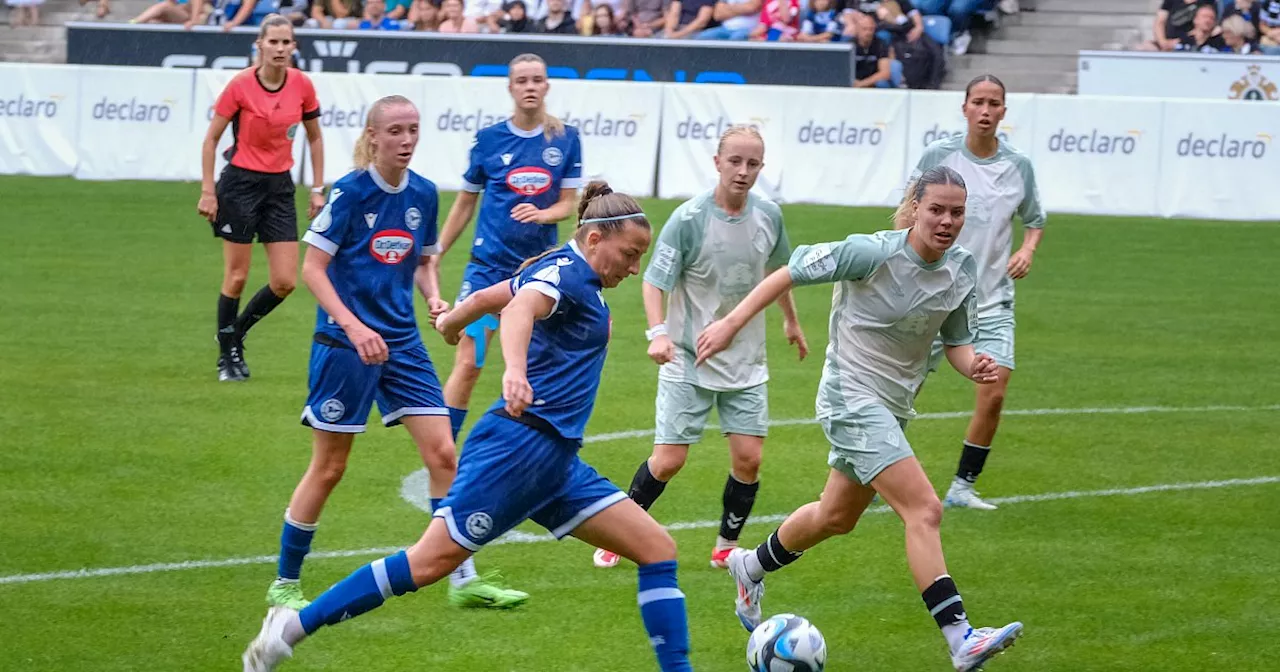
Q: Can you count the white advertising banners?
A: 11